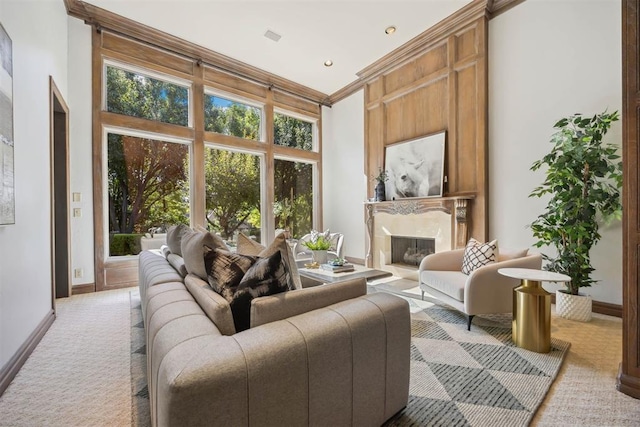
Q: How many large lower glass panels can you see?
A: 3